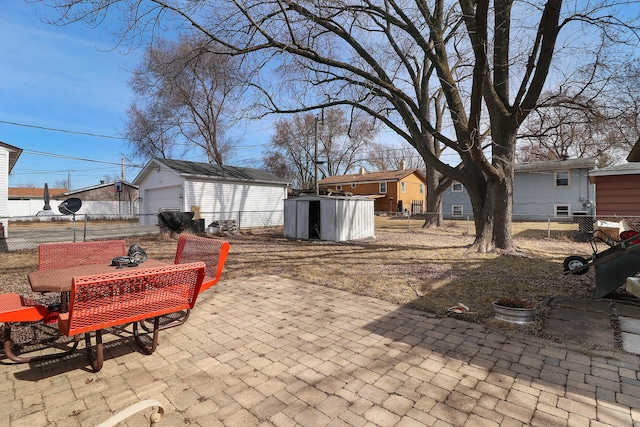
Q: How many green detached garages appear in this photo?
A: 0